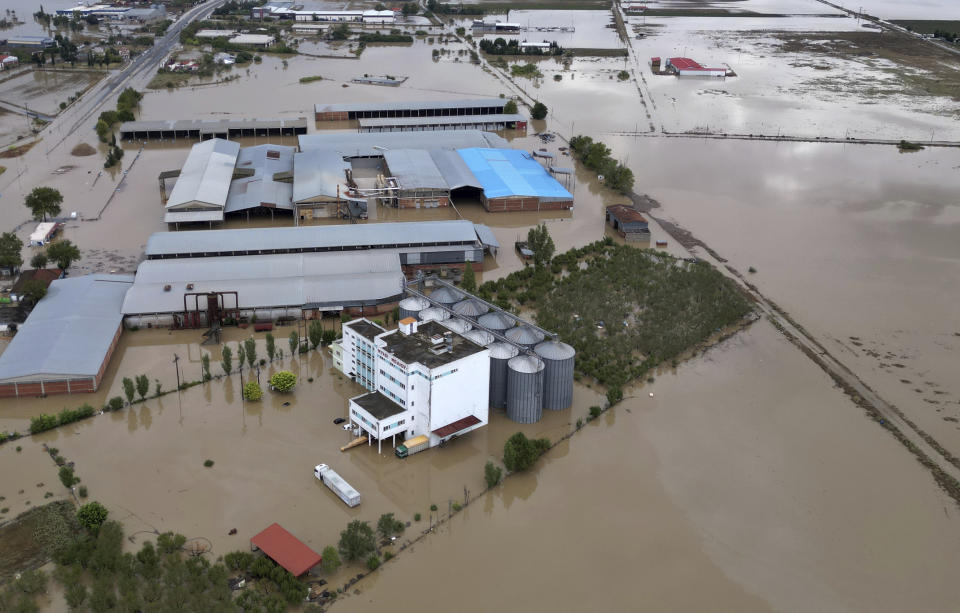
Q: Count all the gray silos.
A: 11